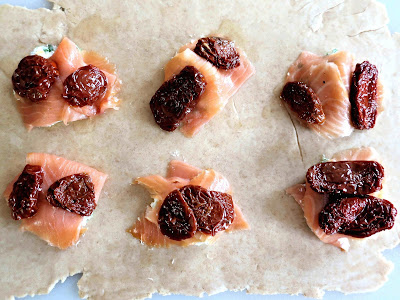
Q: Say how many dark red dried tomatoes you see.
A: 12